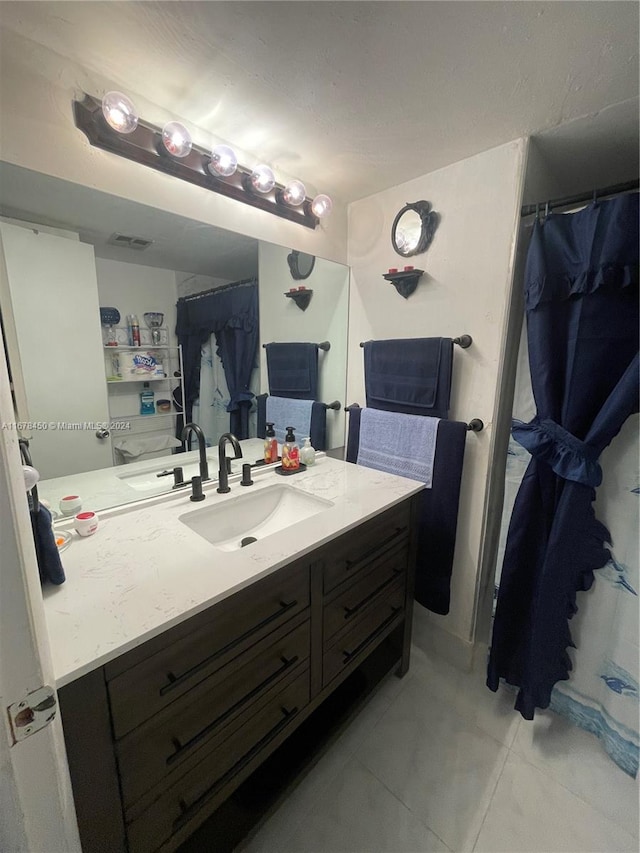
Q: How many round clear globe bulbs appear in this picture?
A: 6